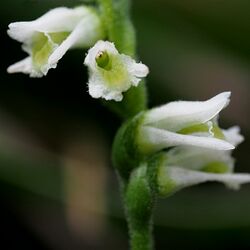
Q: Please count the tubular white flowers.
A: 4